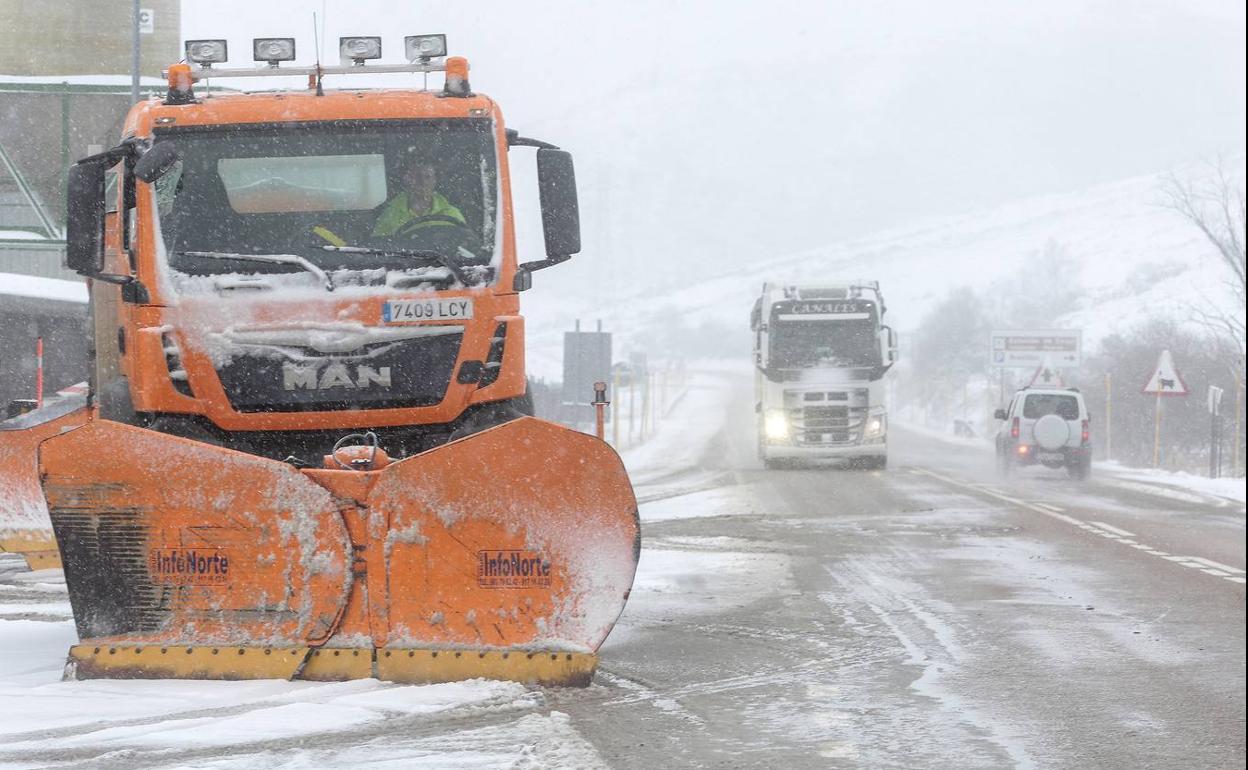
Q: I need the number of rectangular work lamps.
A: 4